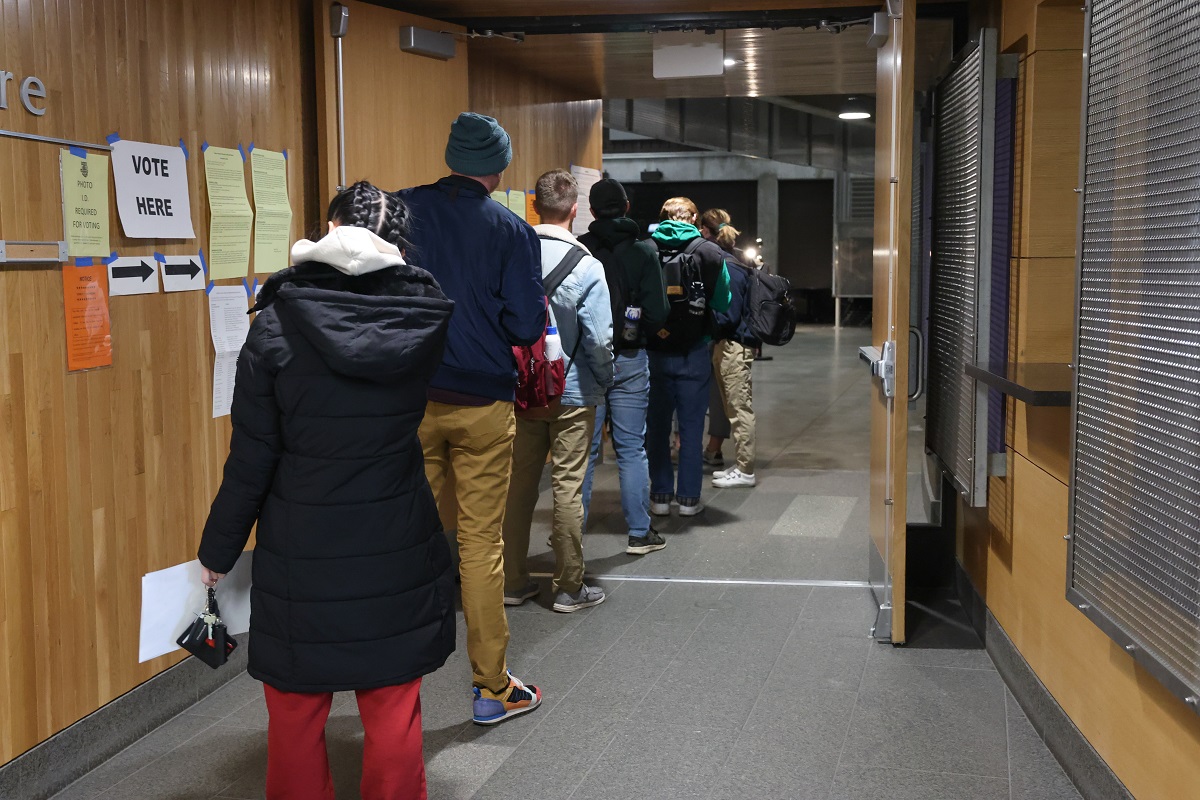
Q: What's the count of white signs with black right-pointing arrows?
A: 2